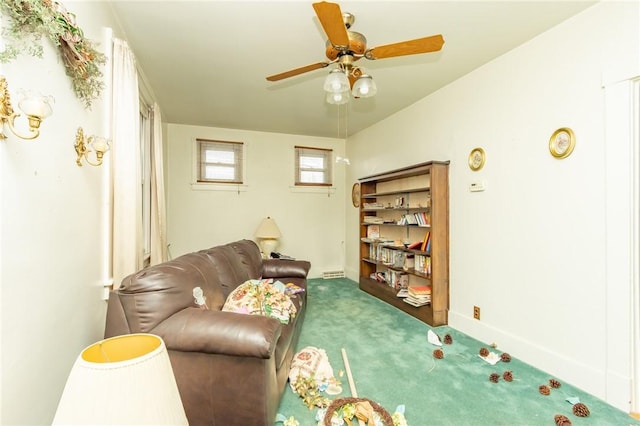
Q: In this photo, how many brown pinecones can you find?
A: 10